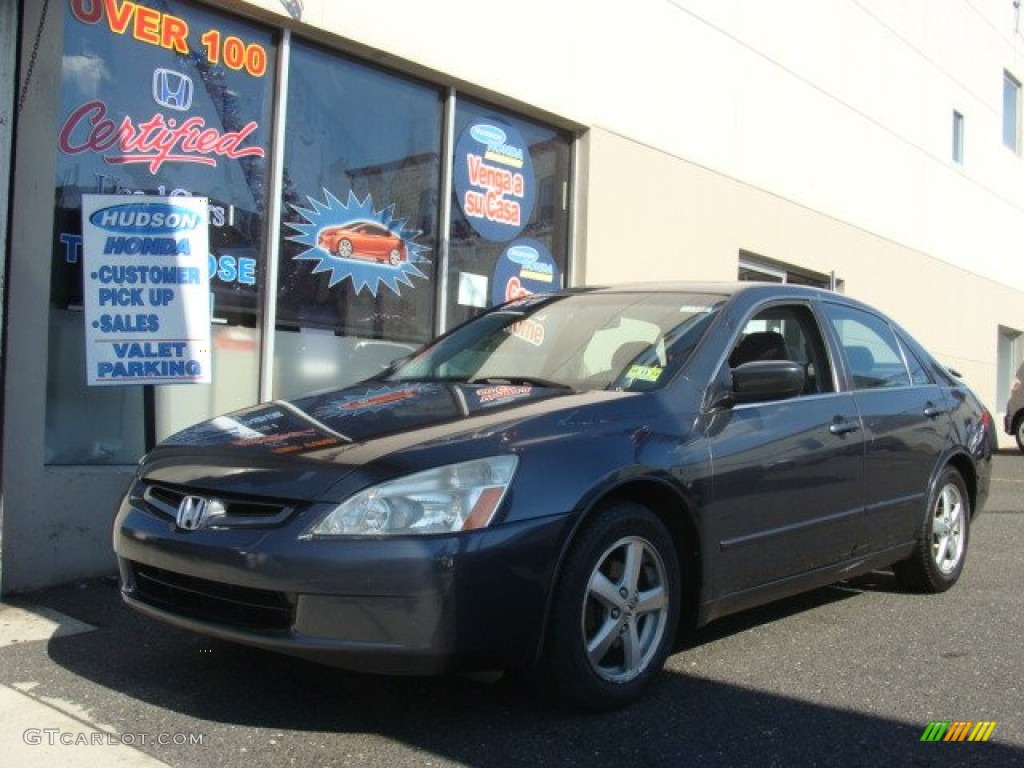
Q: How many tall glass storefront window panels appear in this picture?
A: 3